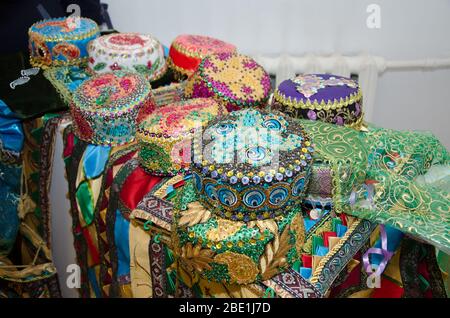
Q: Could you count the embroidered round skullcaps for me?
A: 9